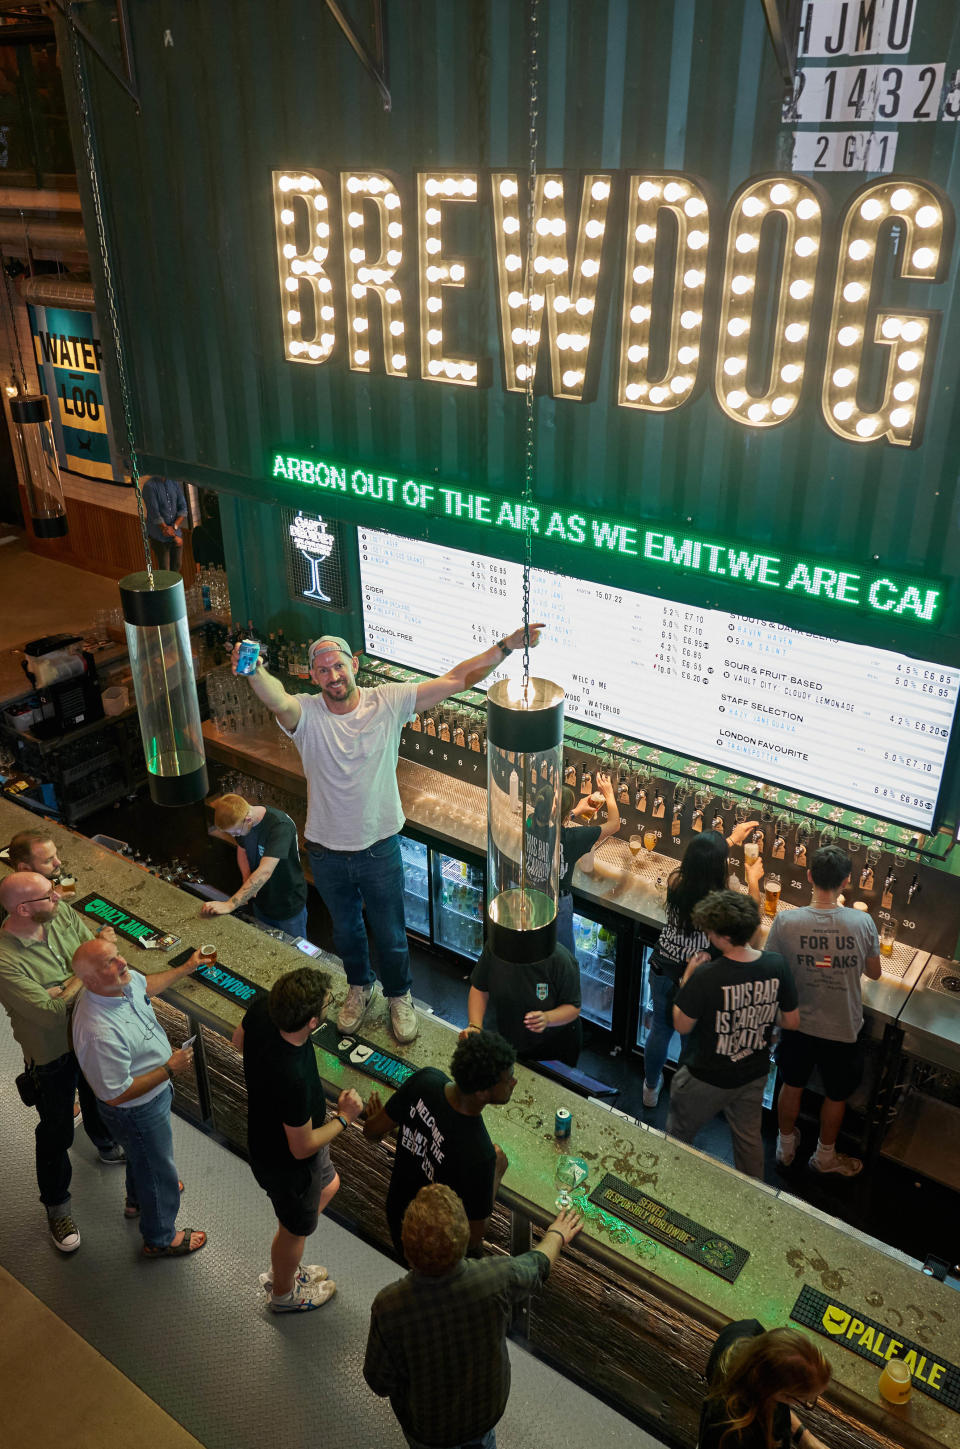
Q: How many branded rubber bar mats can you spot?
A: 5